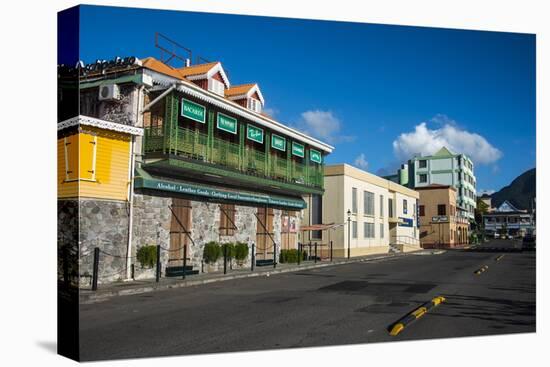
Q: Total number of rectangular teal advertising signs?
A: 6